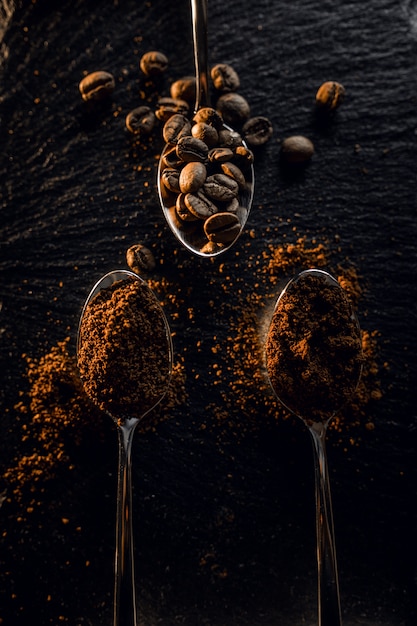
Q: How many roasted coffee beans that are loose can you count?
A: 11